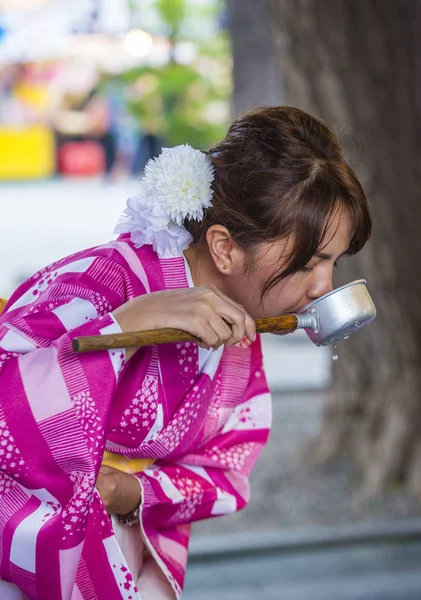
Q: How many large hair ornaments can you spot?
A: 2